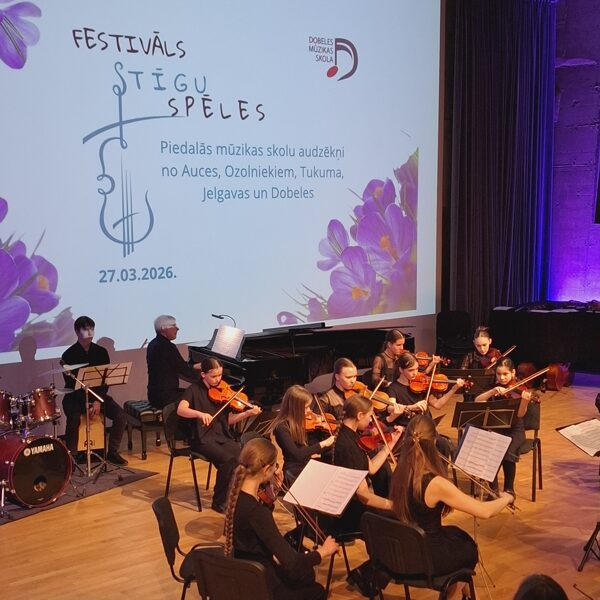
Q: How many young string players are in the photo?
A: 10